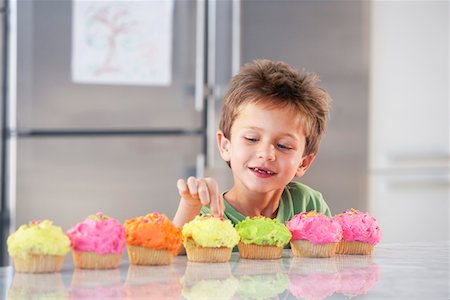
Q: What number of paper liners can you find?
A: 7